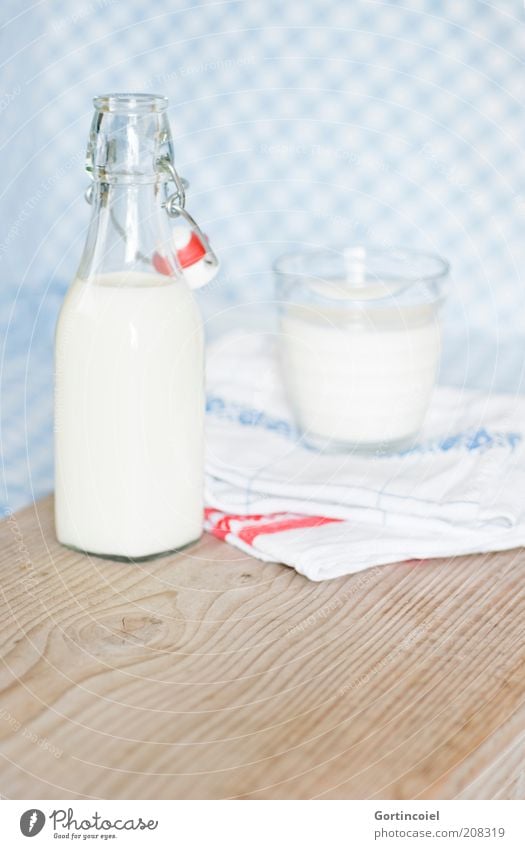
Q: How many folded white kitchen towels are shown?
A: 2